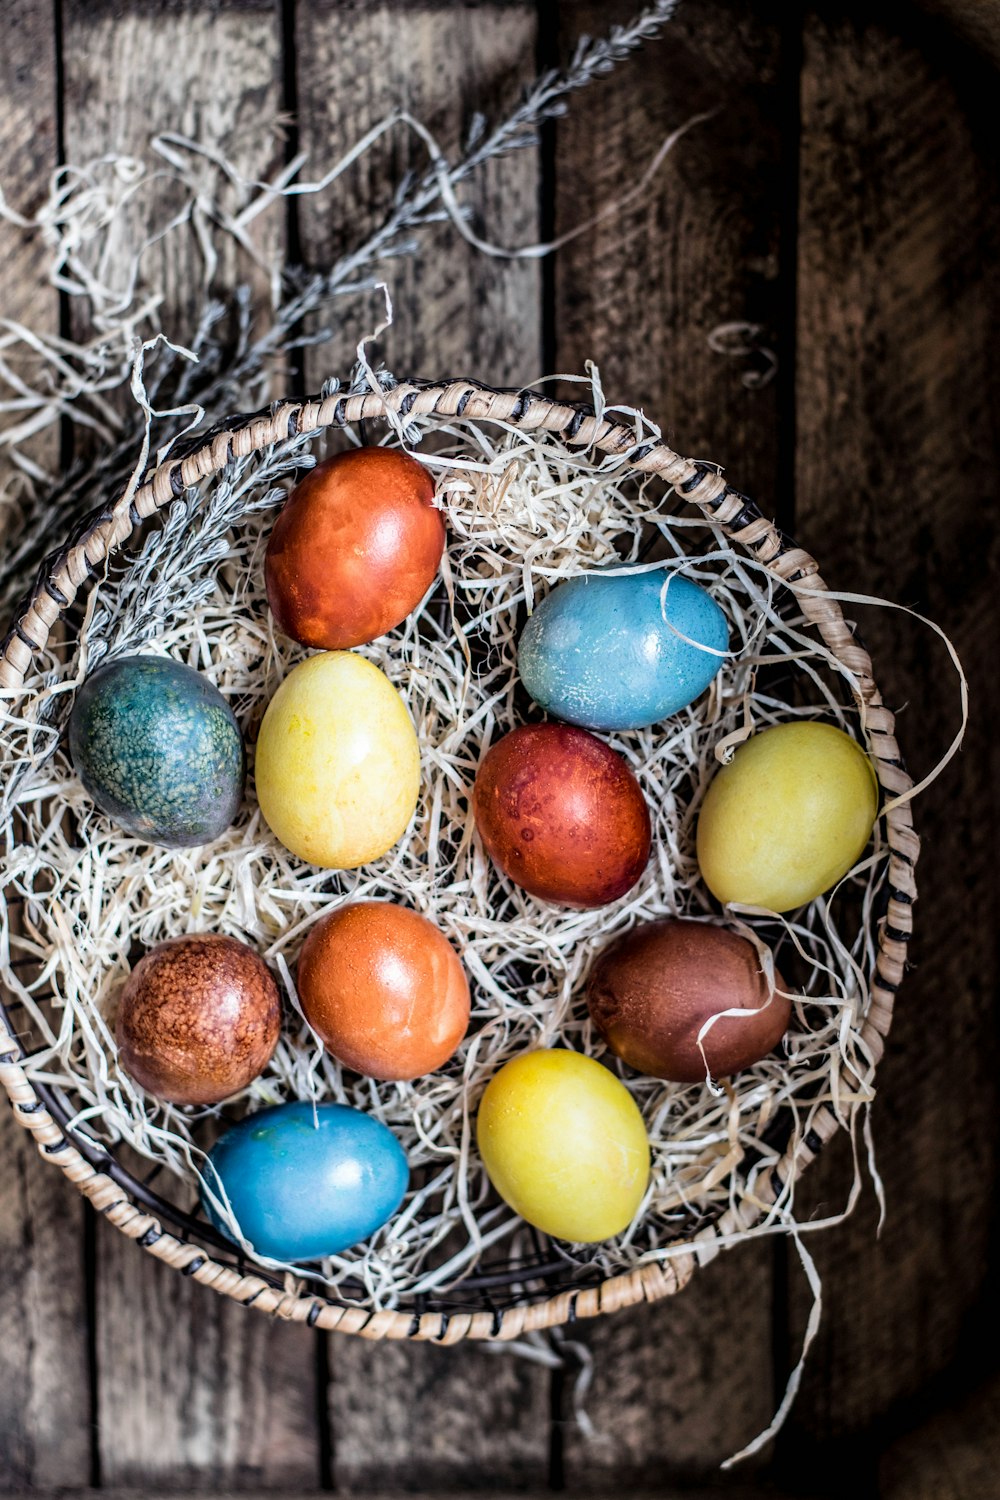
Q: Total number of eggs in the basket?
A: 11